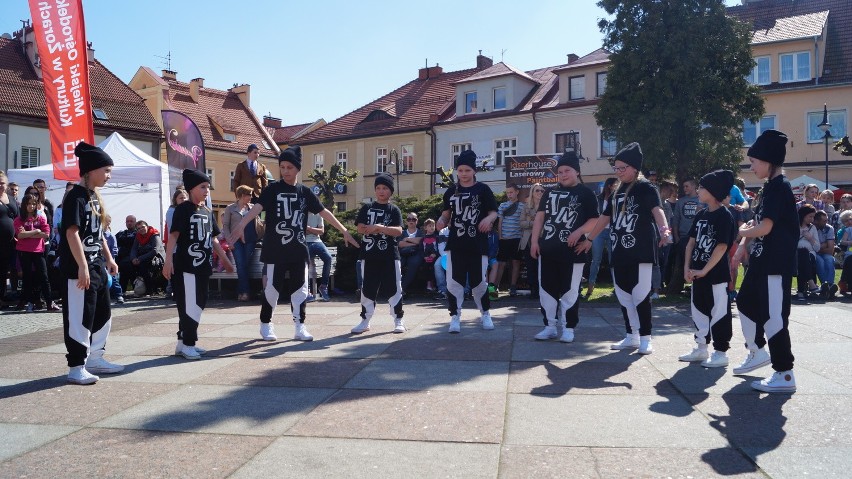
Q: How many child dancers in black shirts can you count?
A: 9